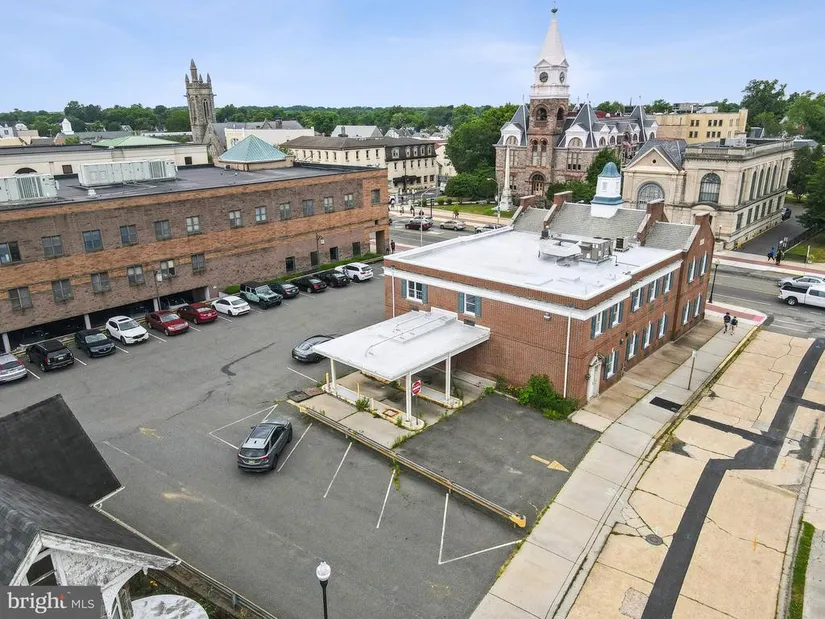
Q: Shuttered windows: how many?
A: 15